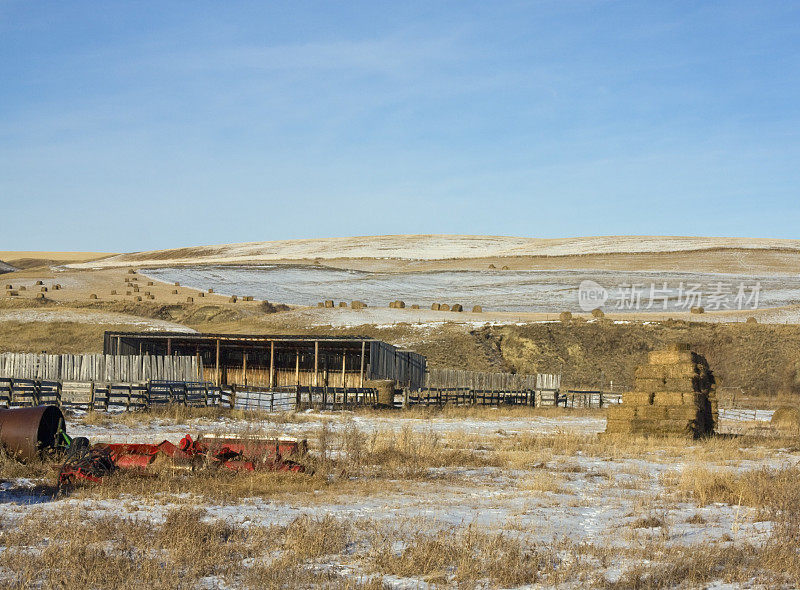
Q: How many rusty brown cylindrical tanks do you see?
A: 1